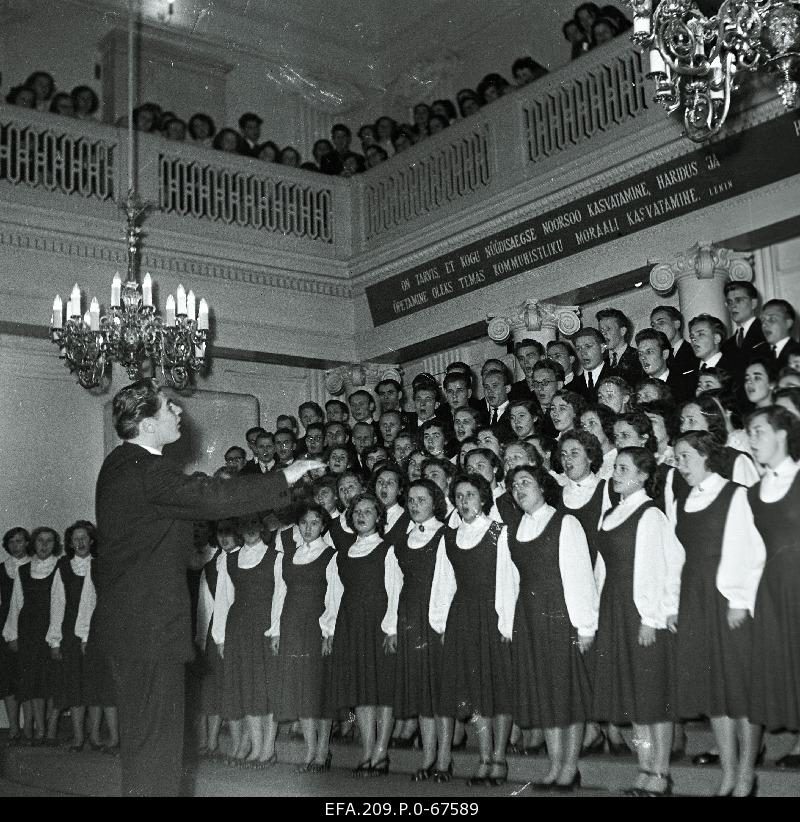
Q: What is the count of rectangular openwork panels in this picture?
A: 4